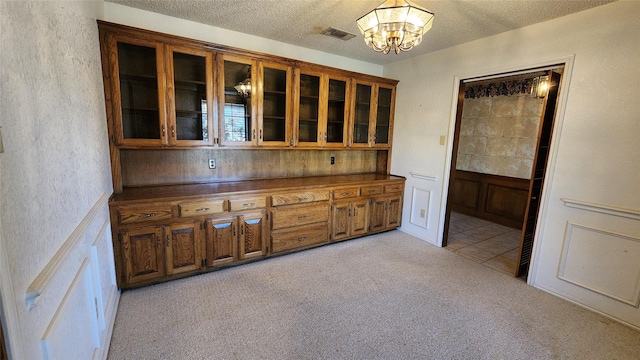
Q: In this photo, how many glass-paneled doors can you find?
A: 8